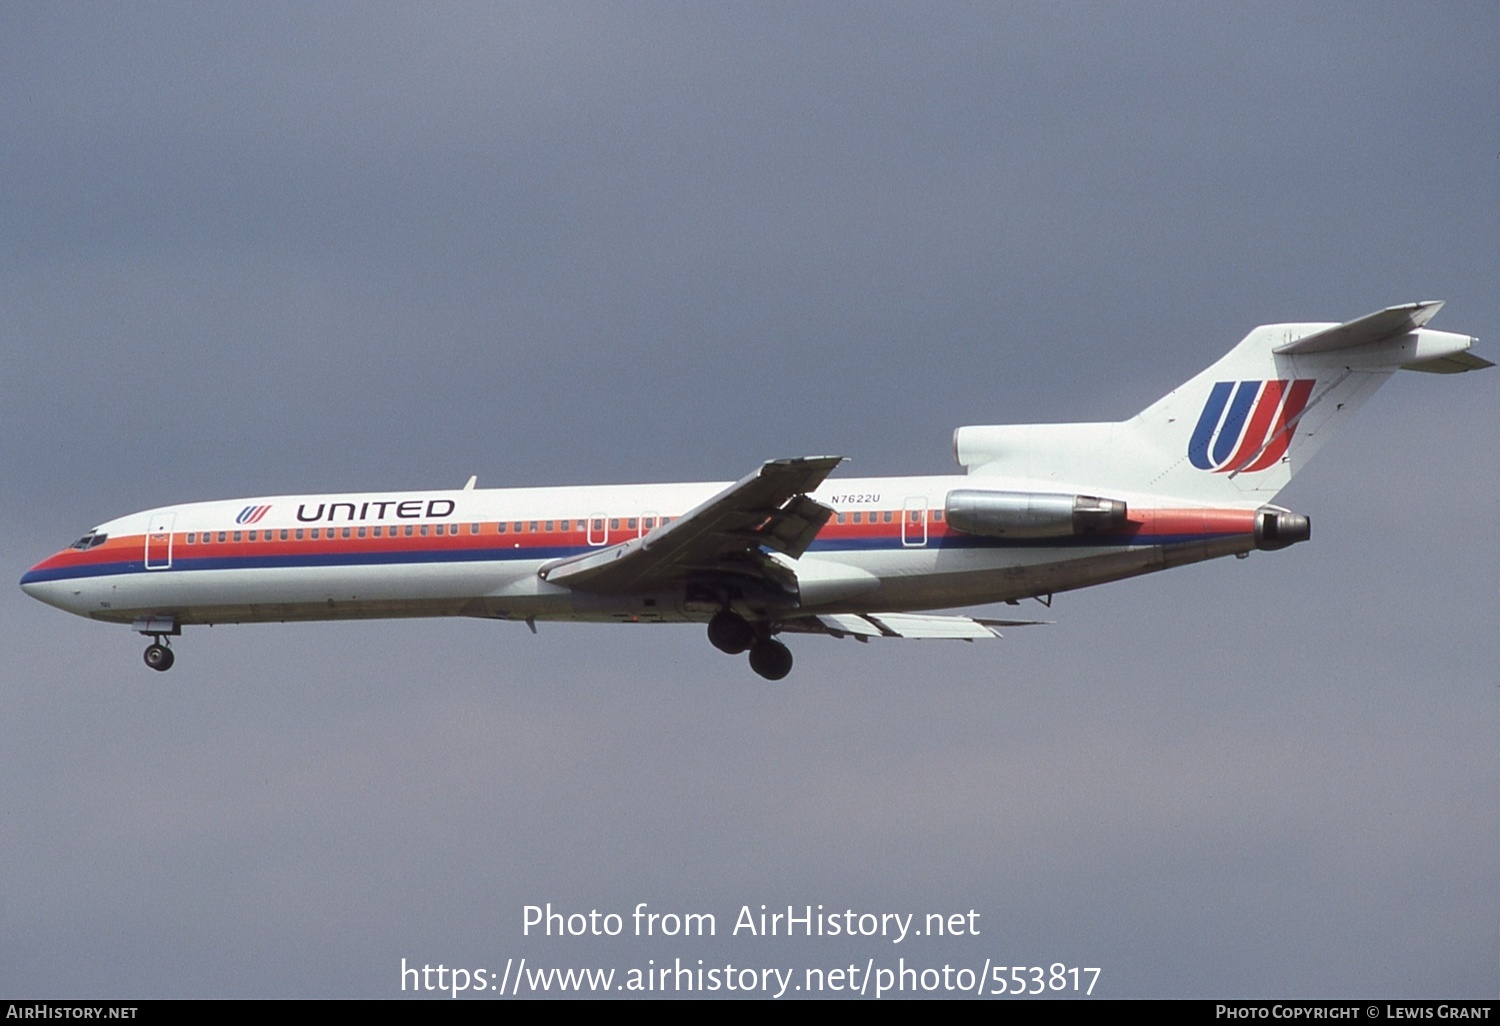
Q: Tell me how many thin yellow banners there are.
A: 0